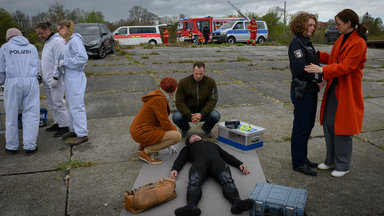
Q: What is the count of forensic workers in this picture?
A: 3